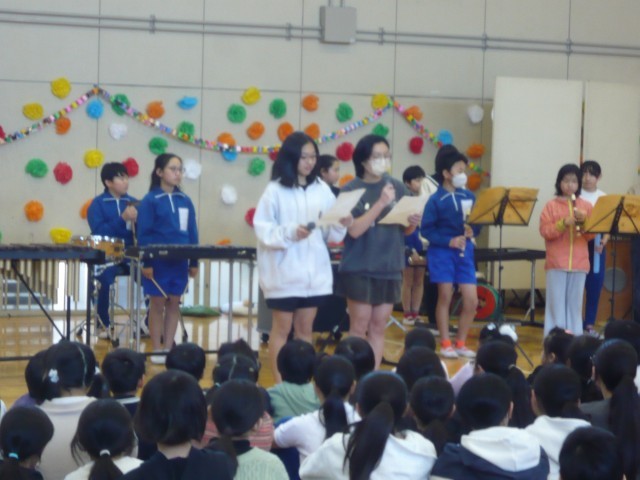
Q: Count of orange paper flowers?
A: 14